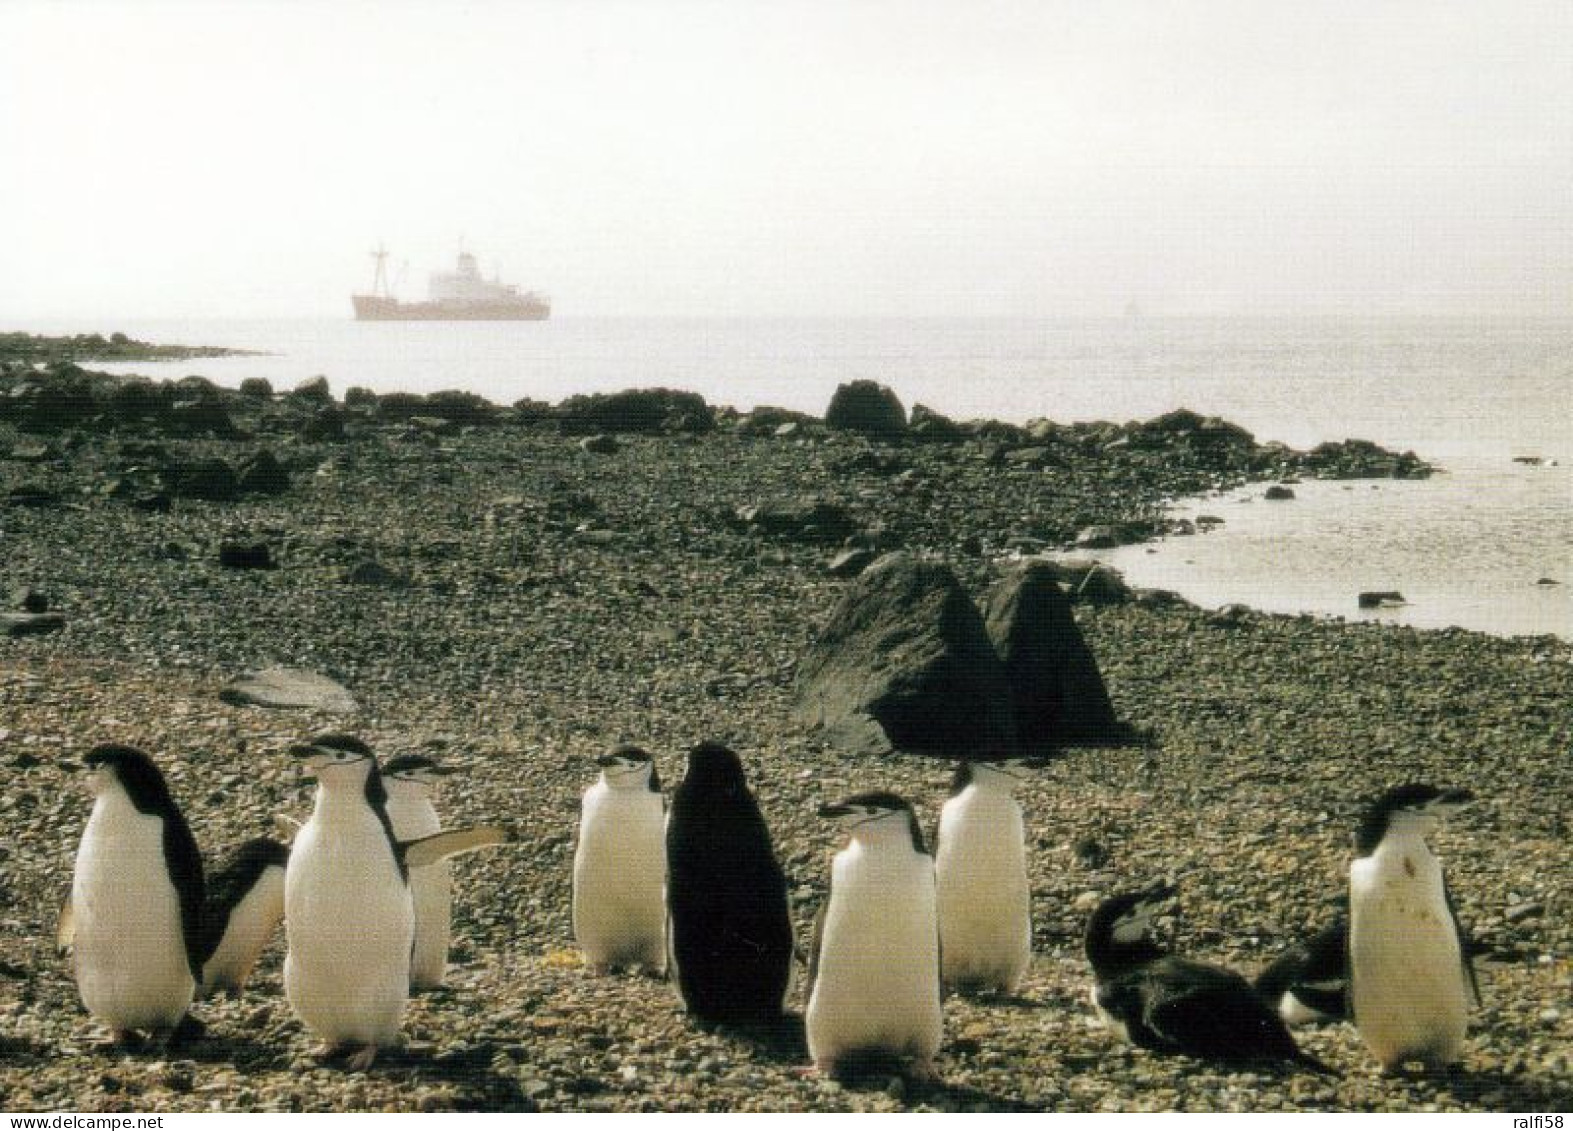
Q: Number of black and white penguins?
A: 11